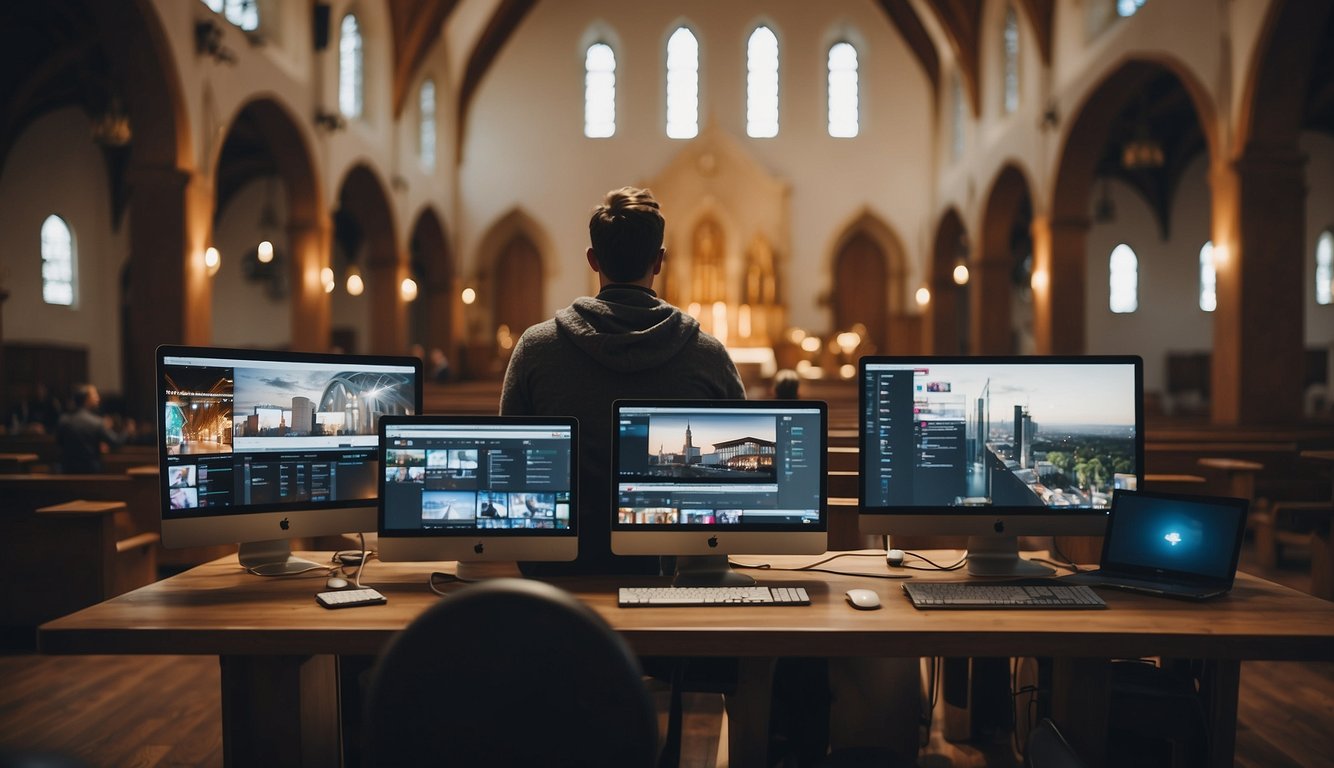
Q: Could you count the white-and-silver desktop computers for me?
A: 4